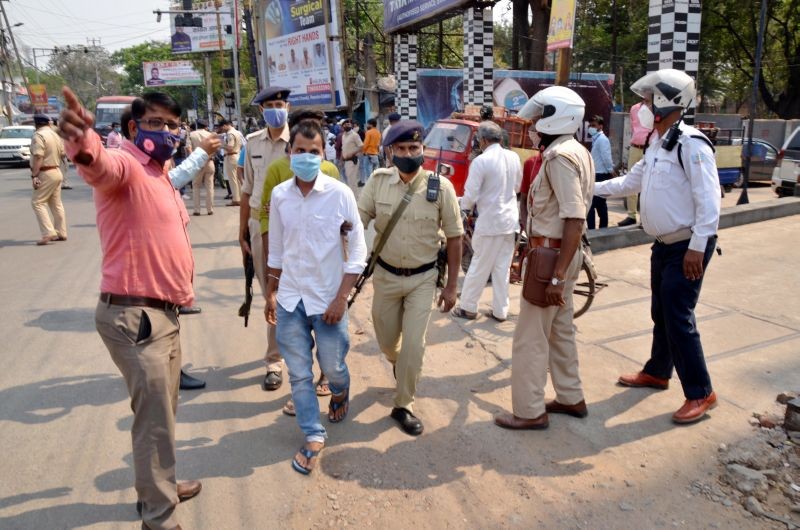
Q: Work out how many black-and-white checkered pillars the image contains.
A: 3